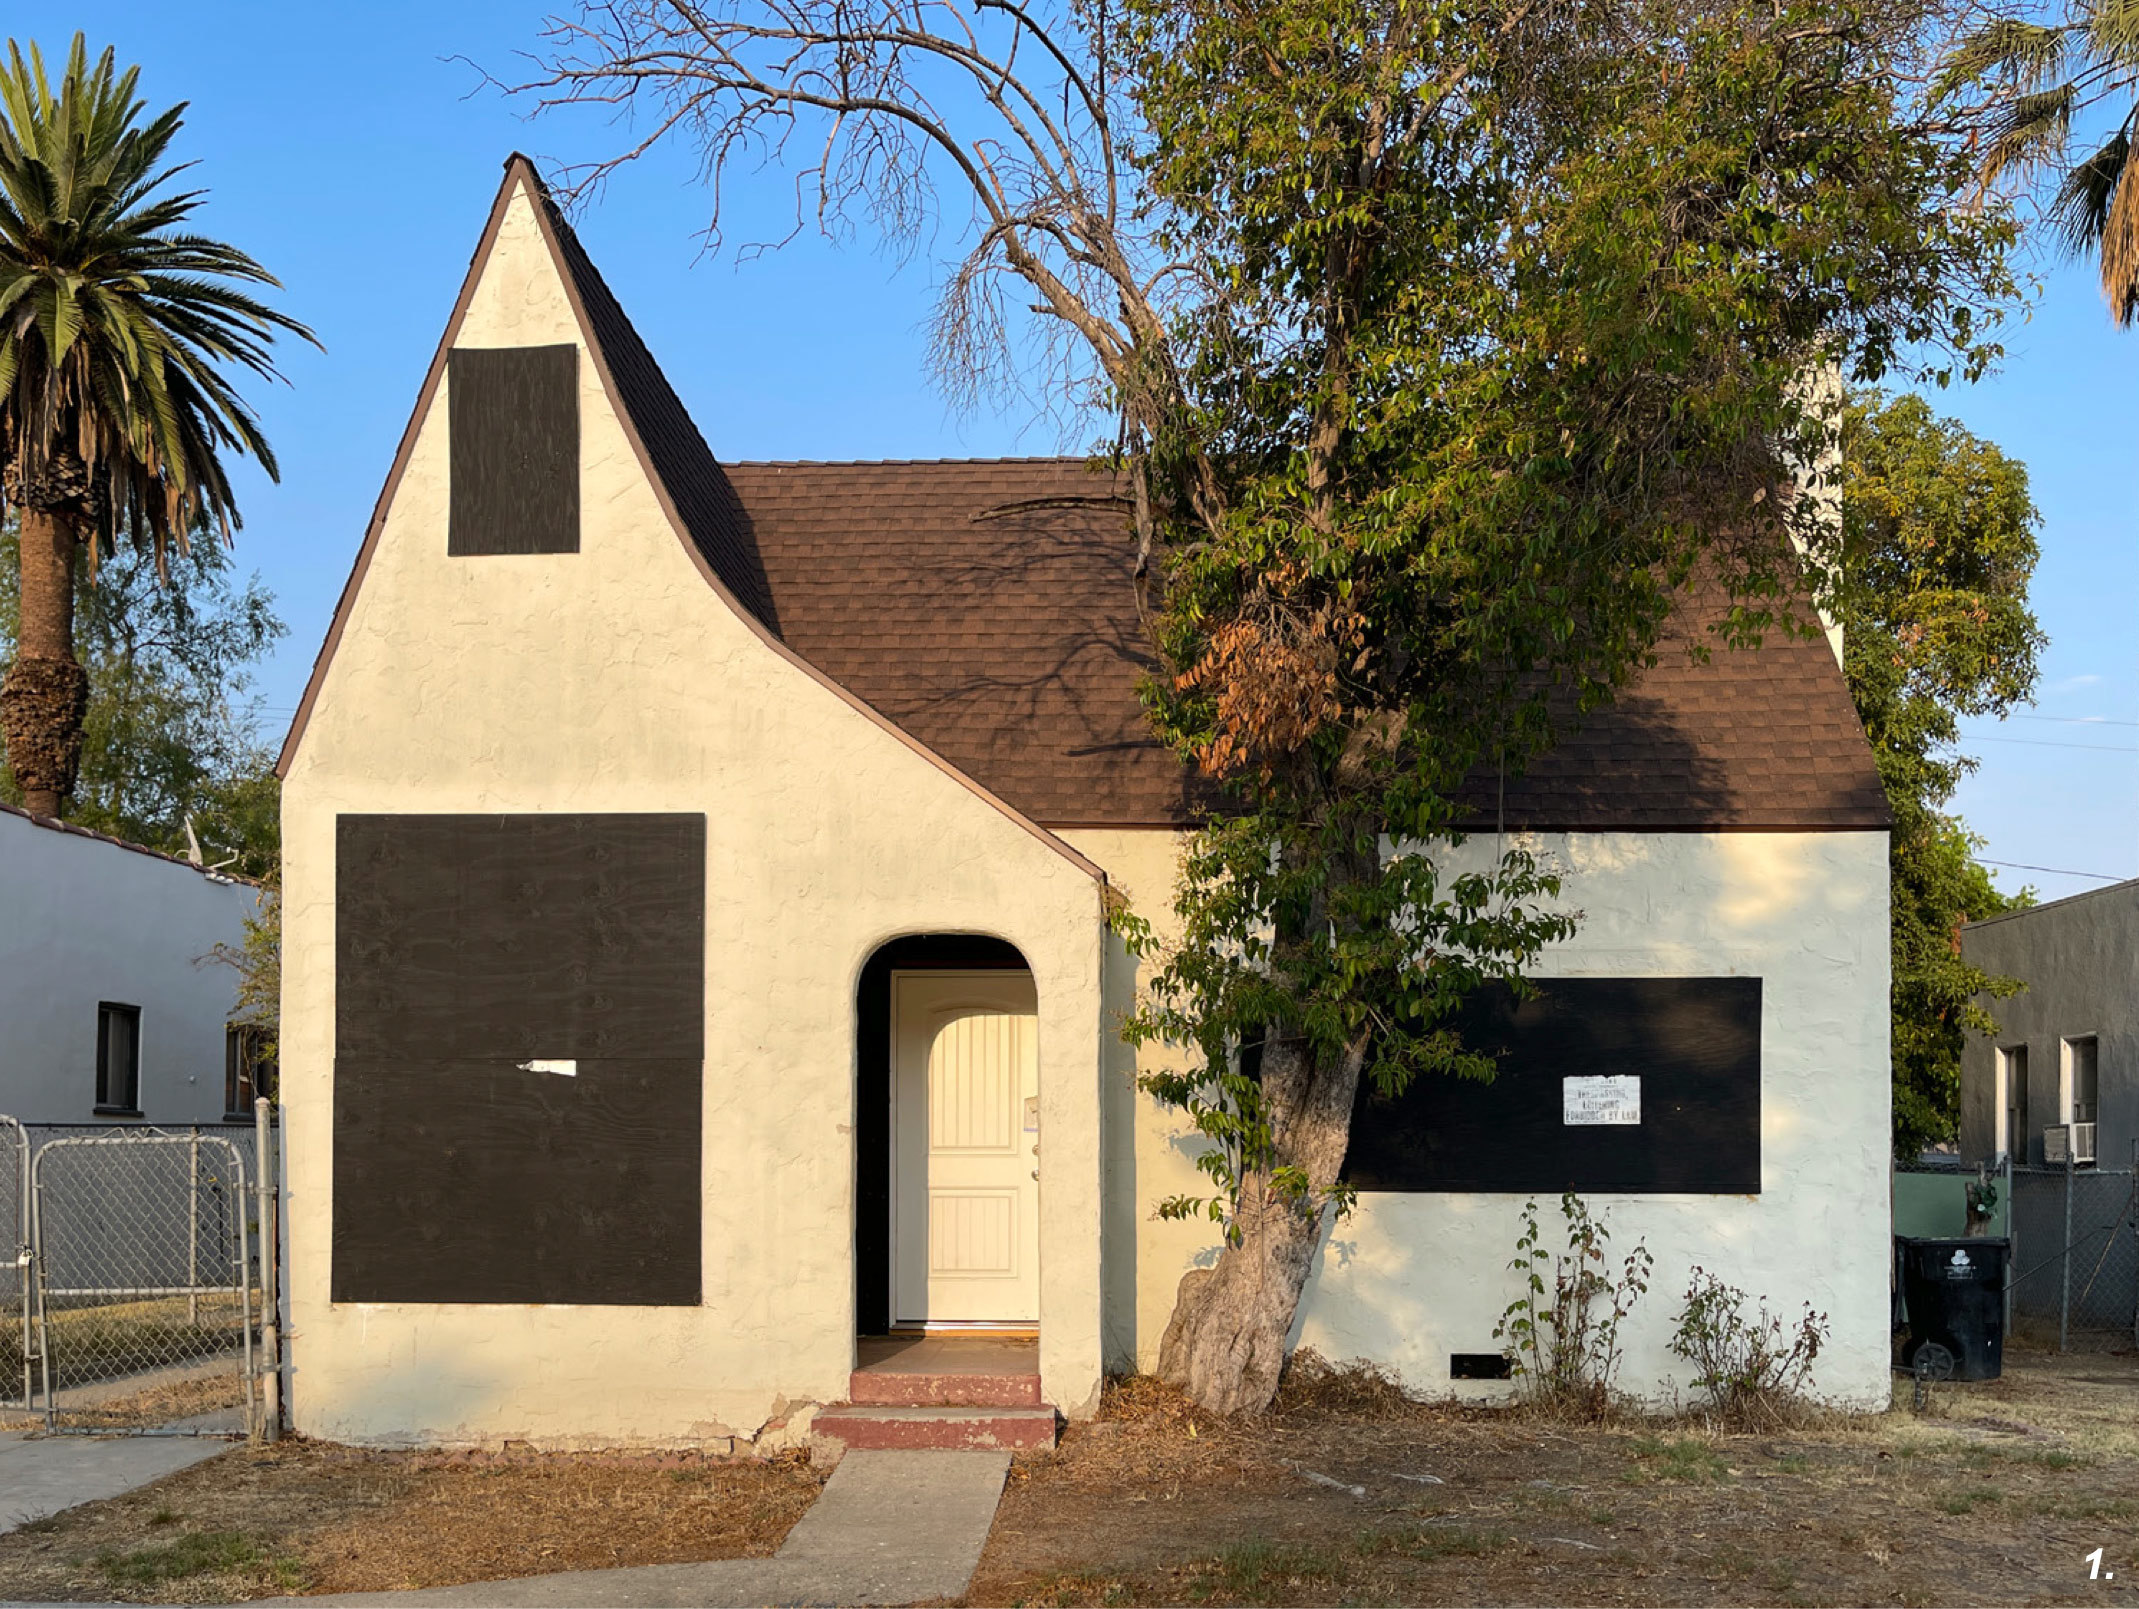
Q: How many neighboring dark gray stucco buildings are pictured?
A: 1